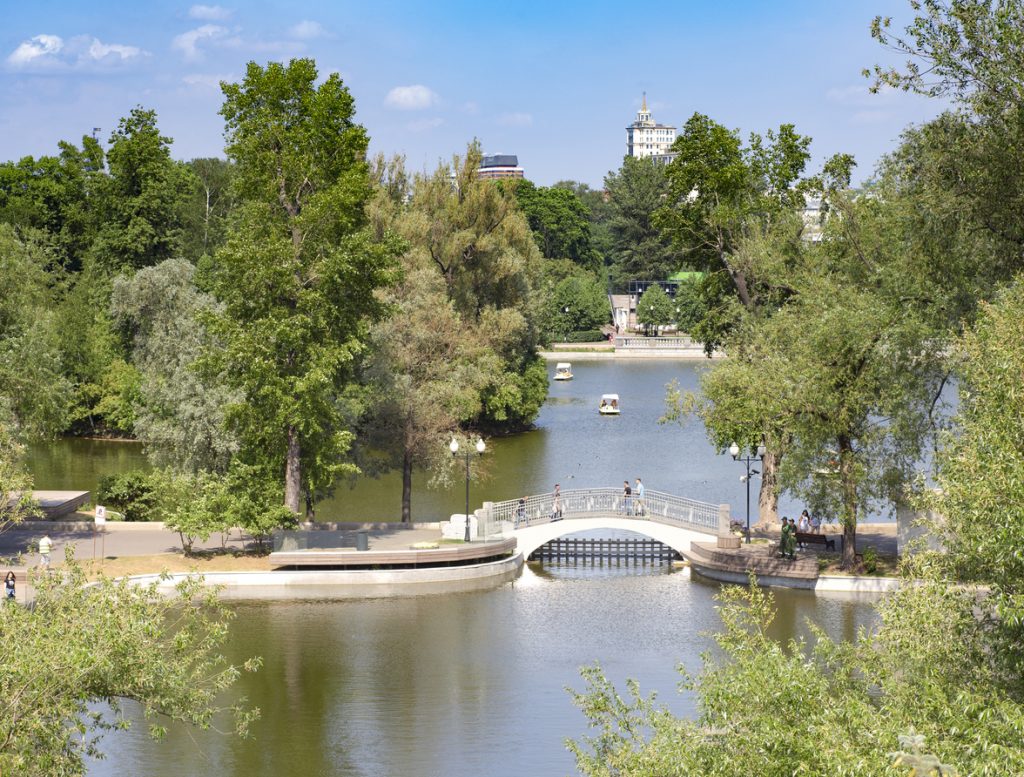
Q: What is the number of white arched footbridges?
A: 1